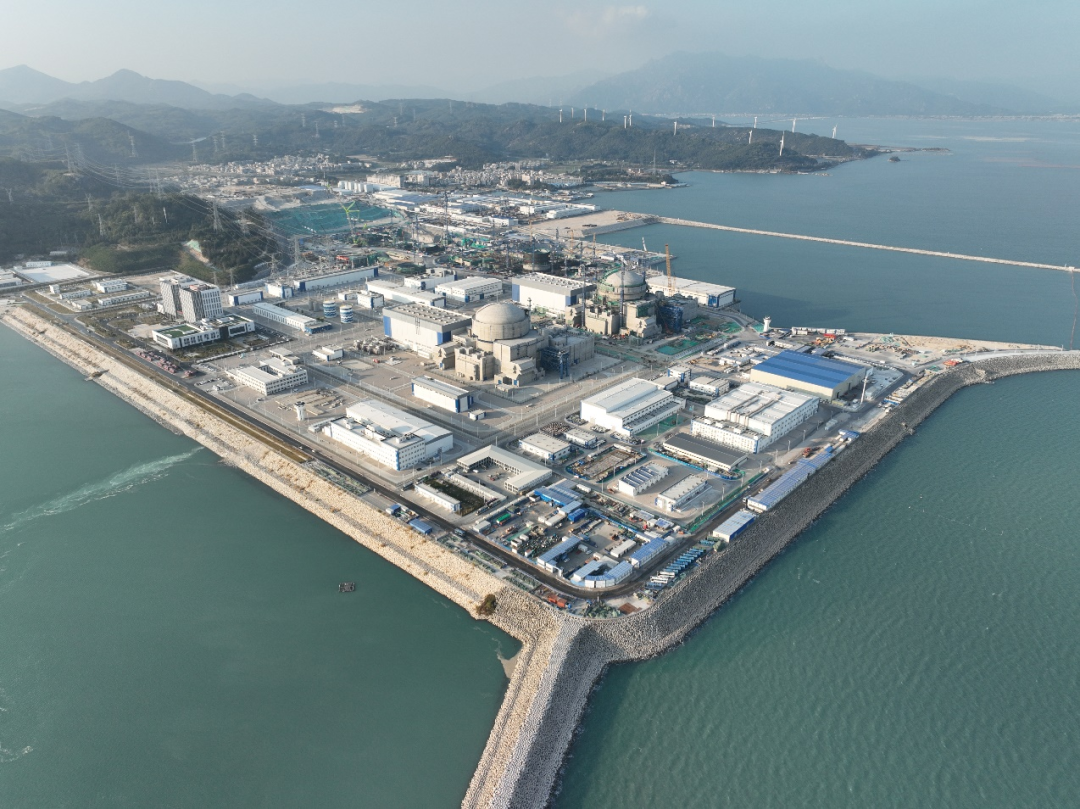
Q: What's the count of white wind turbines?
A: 13